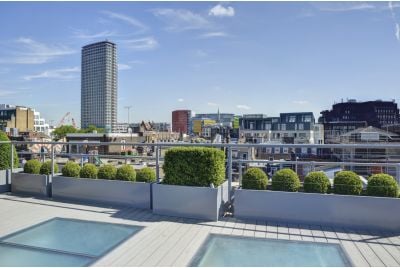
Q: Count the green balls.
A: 12